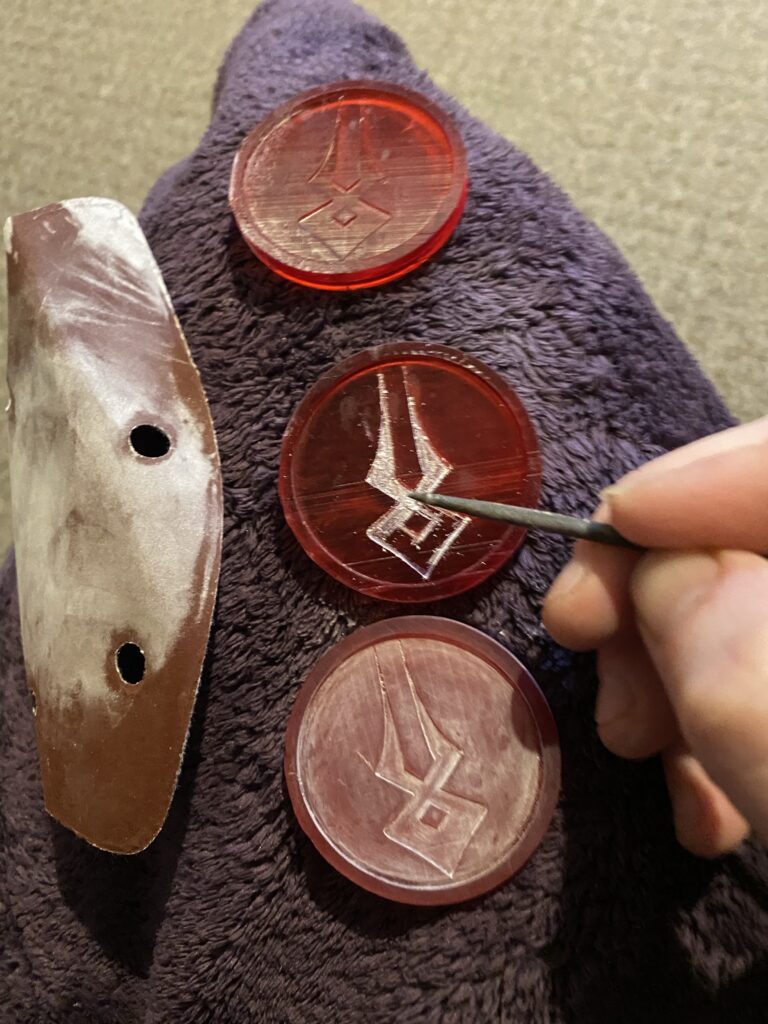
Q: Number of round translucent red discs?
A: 3